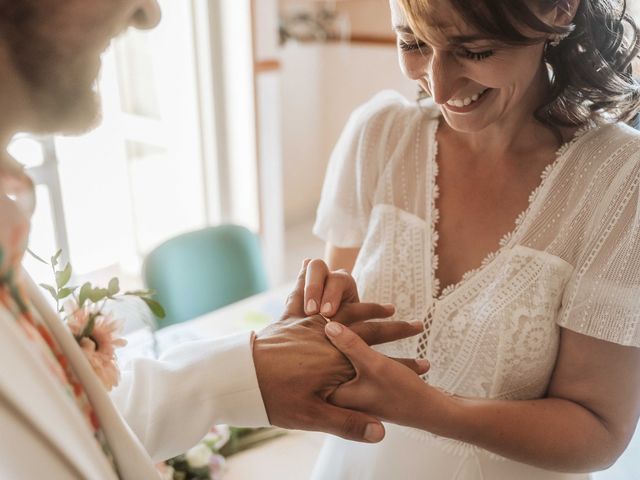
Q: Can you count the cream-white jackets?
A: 1